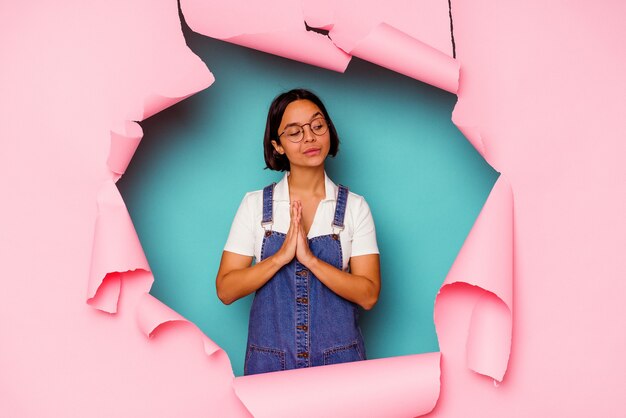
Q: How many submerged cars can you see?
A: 0